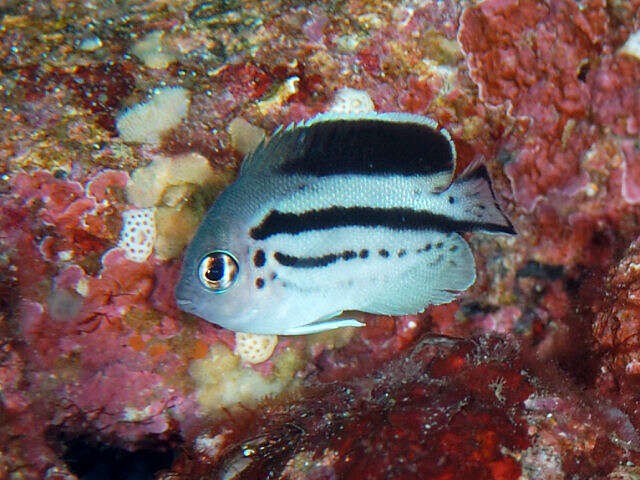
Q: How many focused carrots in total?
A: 0